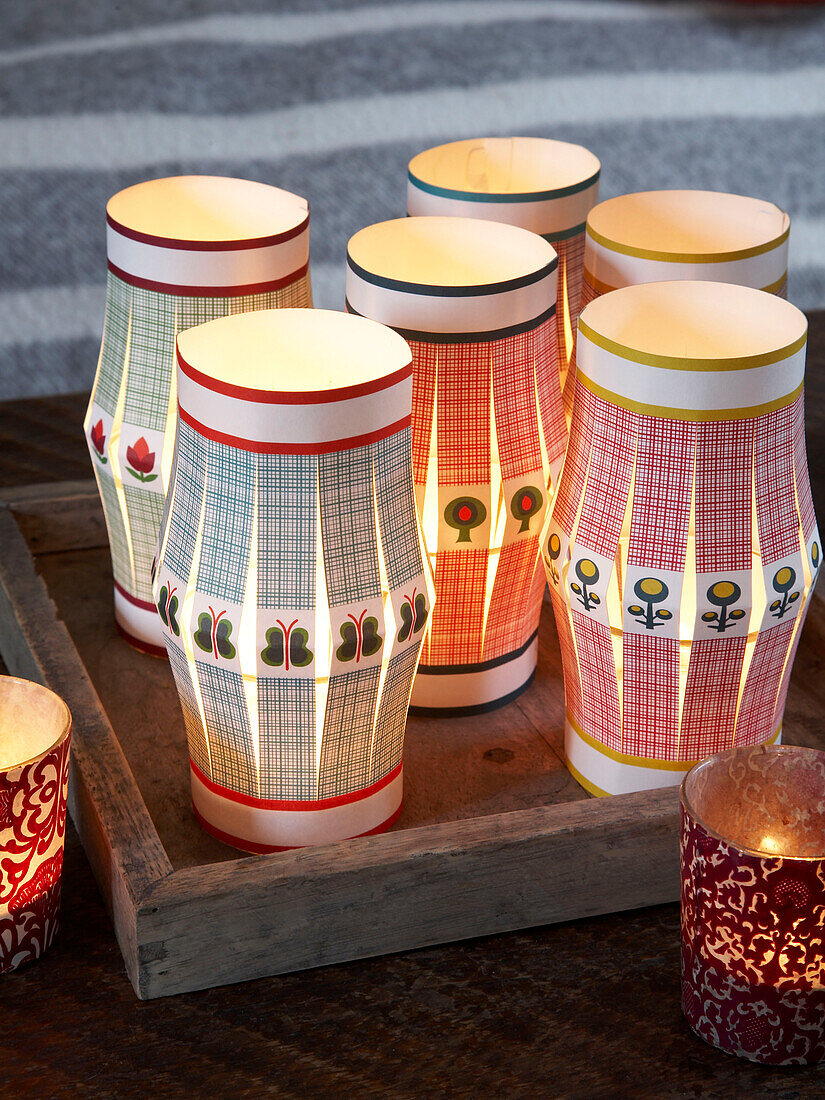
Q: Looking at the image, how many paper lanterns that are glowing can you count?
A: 6